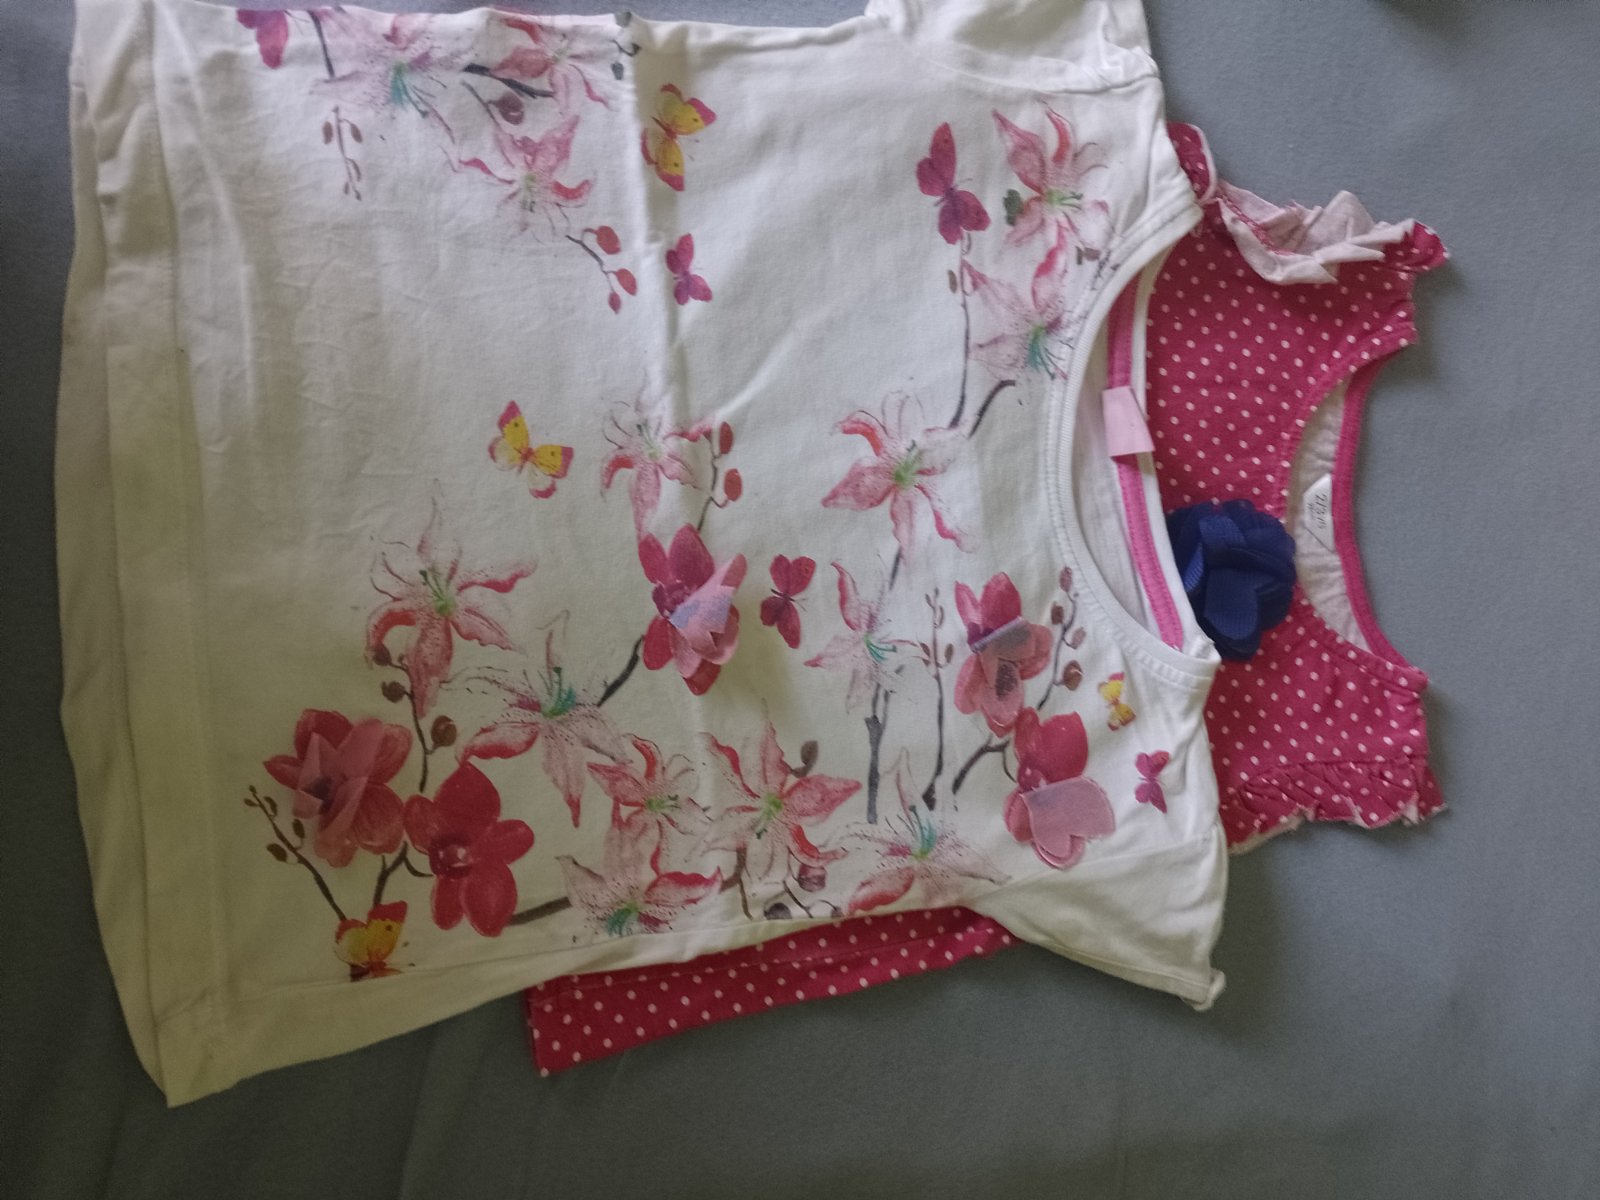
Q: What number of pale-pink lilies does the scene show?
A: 14